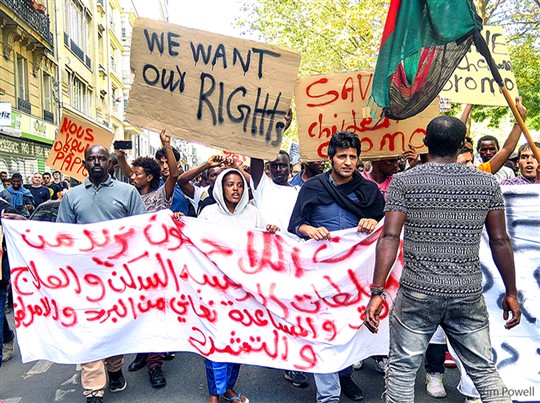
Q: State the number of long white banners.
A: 2